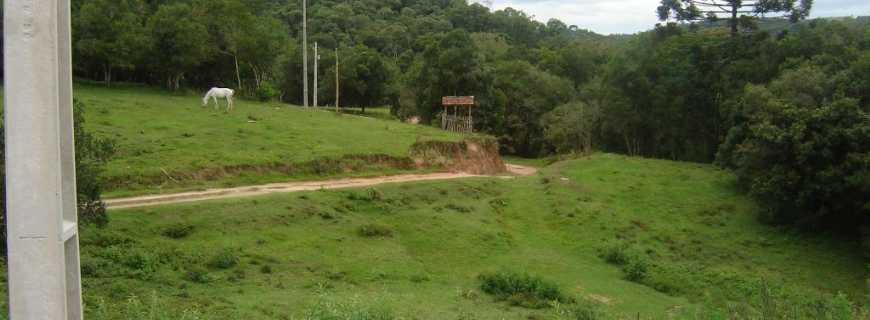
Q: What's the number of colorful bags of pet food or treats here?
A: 0